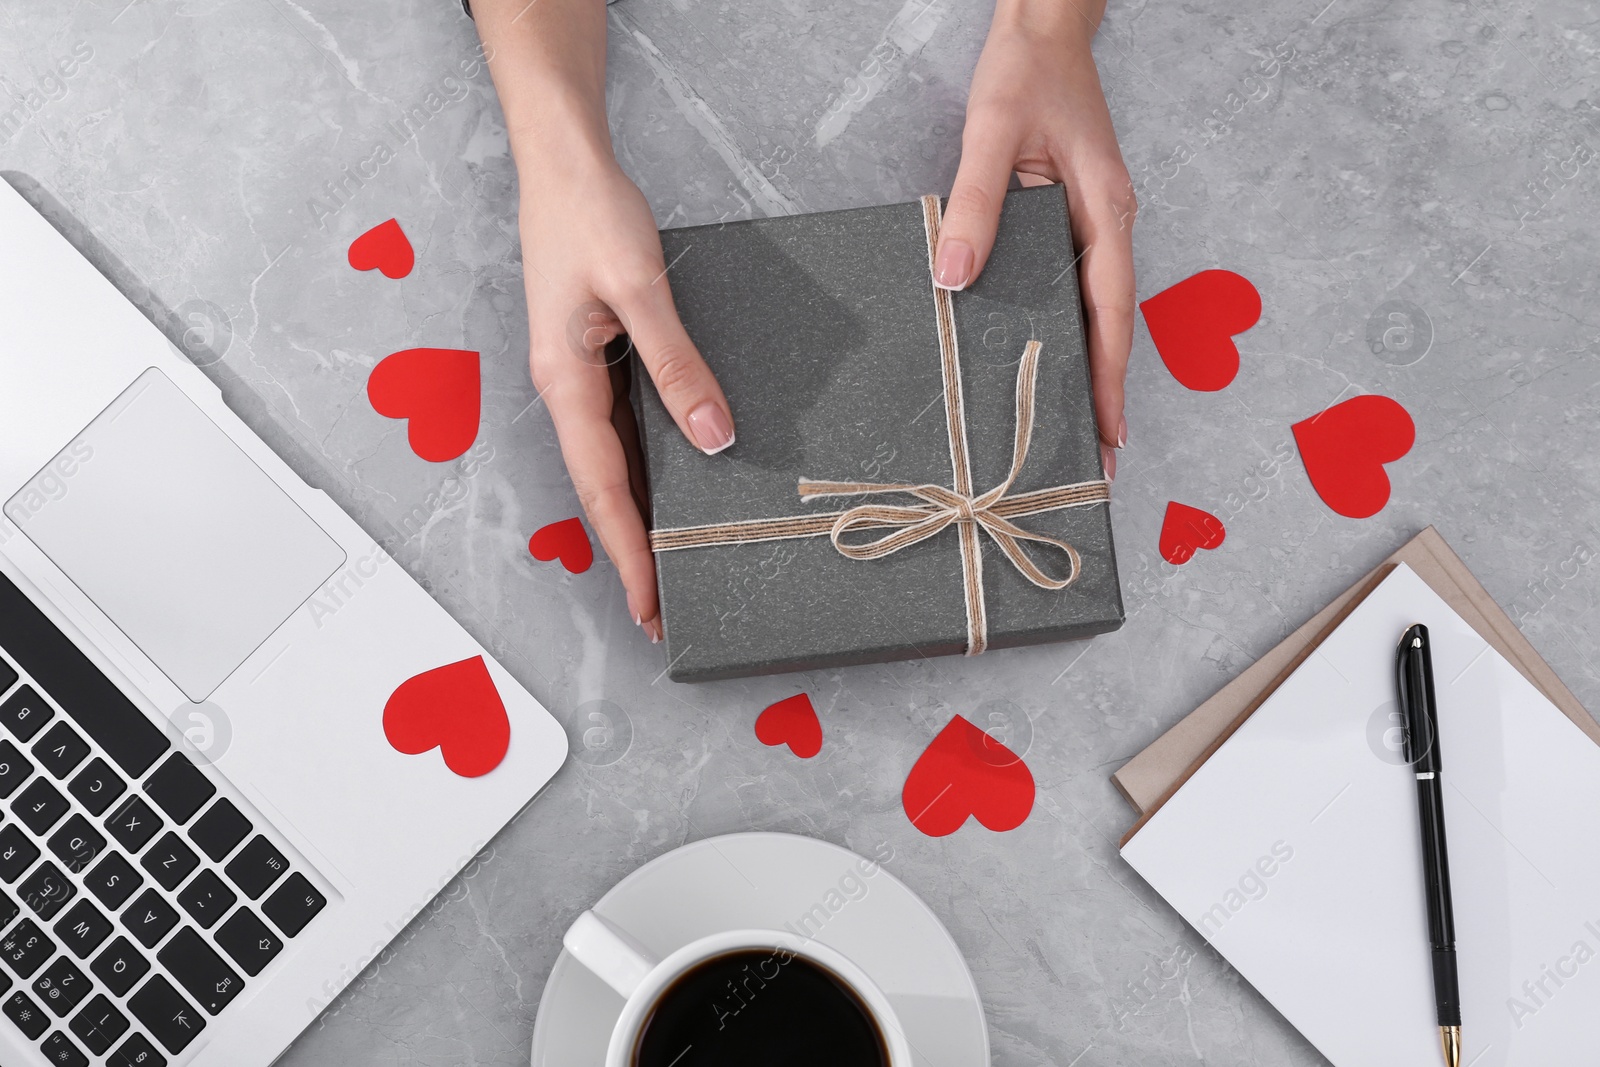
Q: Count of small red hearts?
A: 4